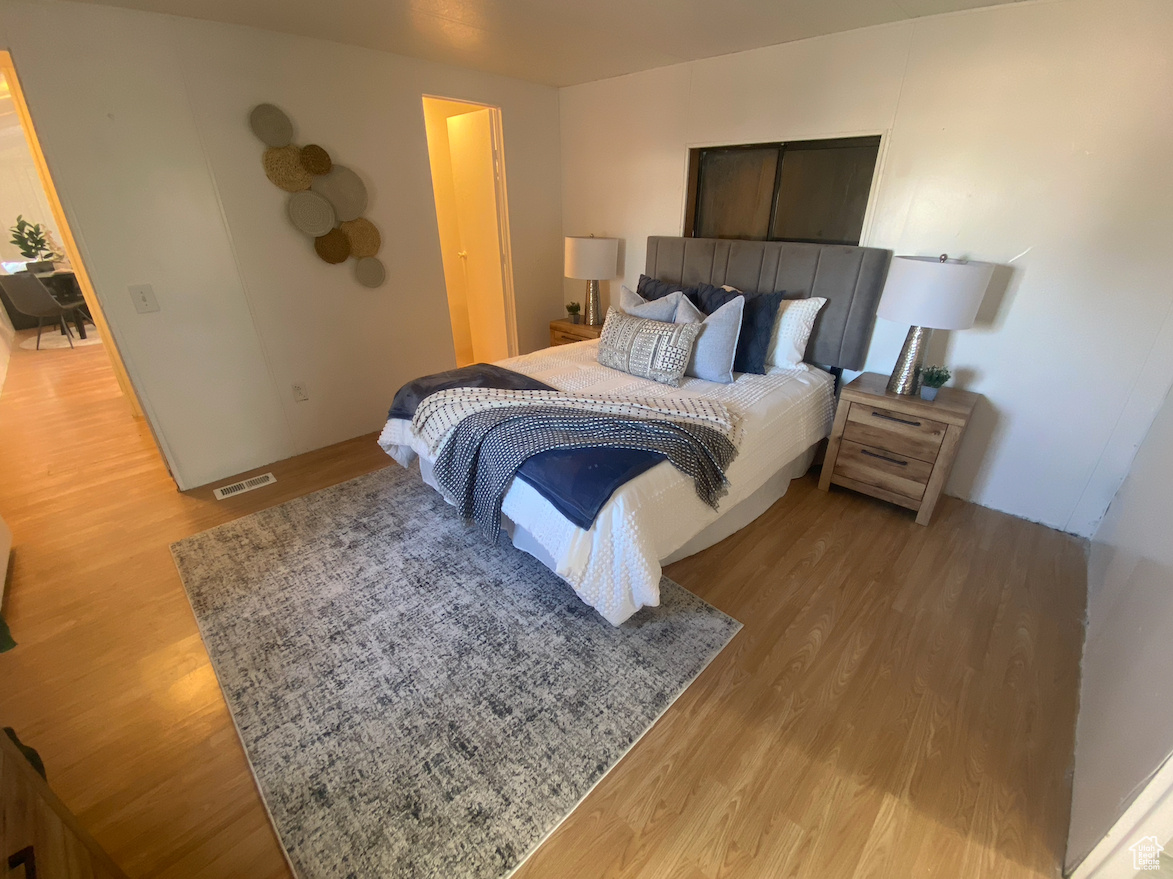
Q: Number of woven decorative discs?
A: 8